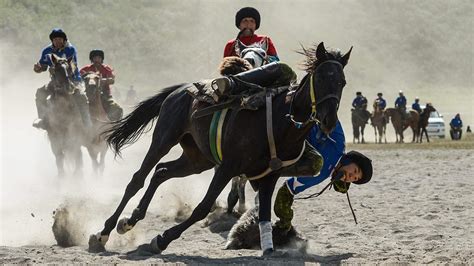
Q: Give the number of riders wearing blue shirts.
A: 6